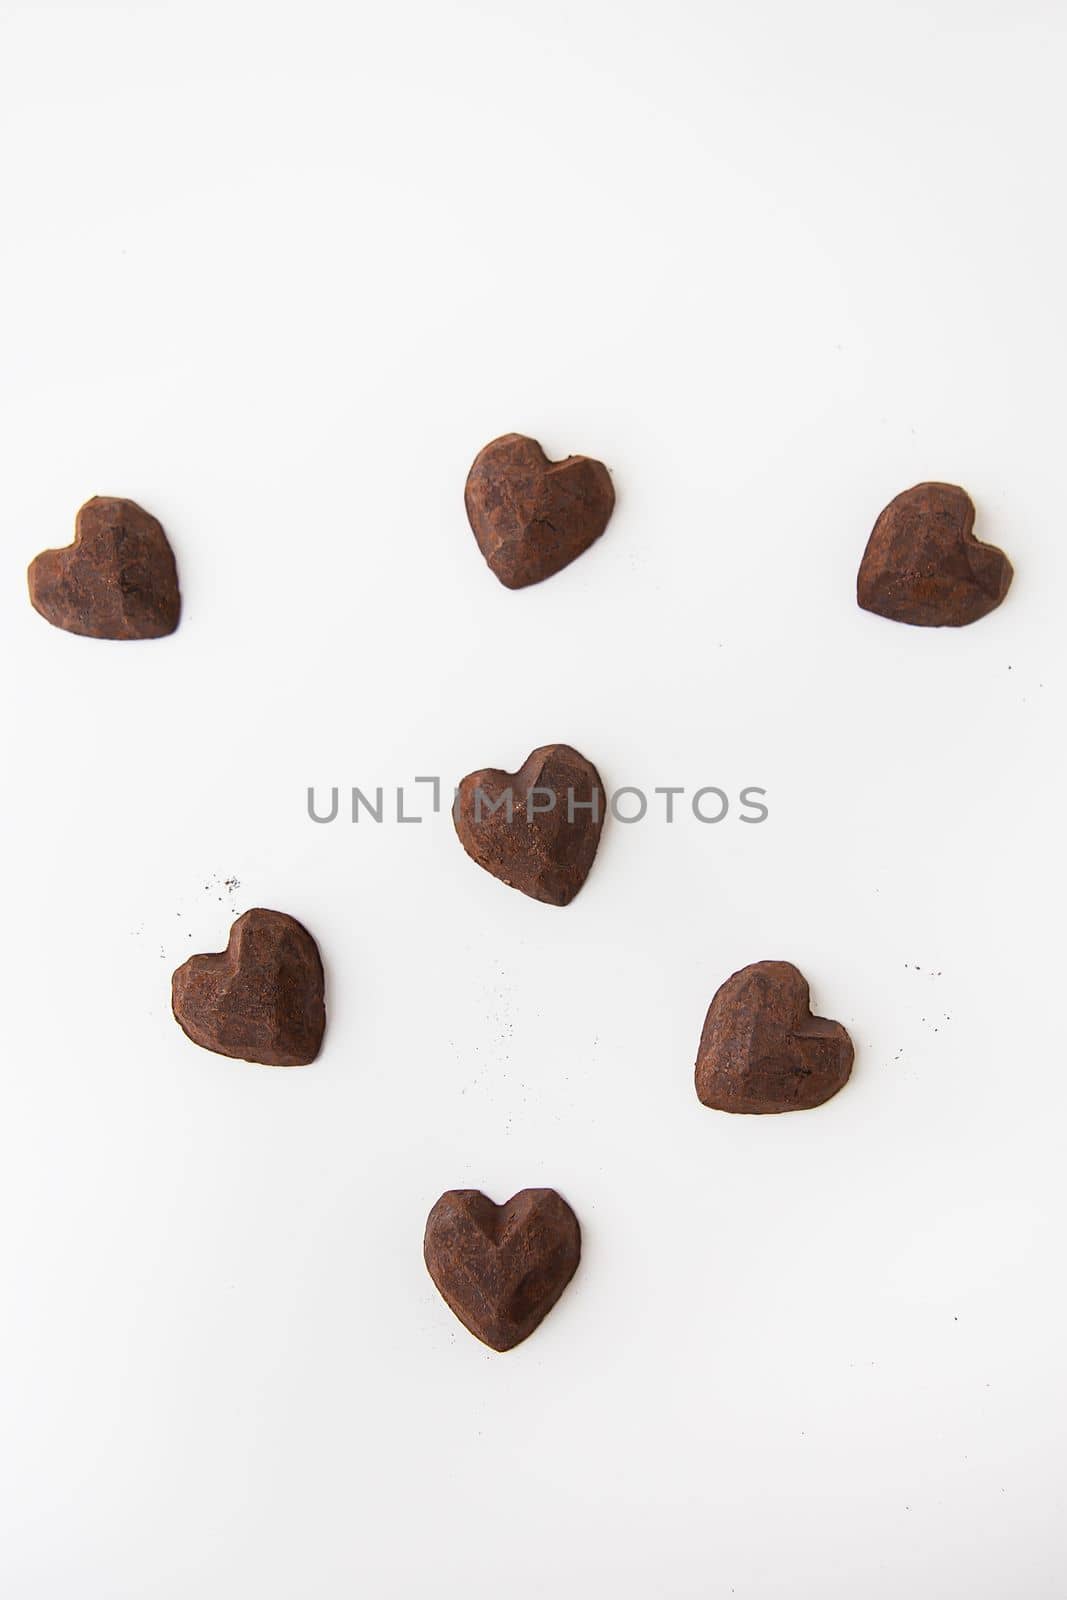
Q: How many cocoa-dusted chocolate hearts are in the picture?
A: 7